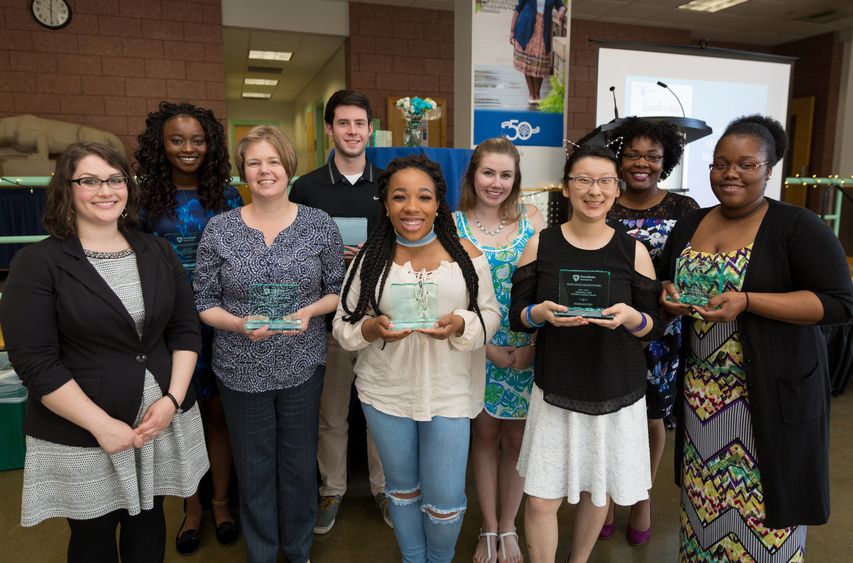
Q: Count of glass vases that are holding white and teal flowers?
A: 1